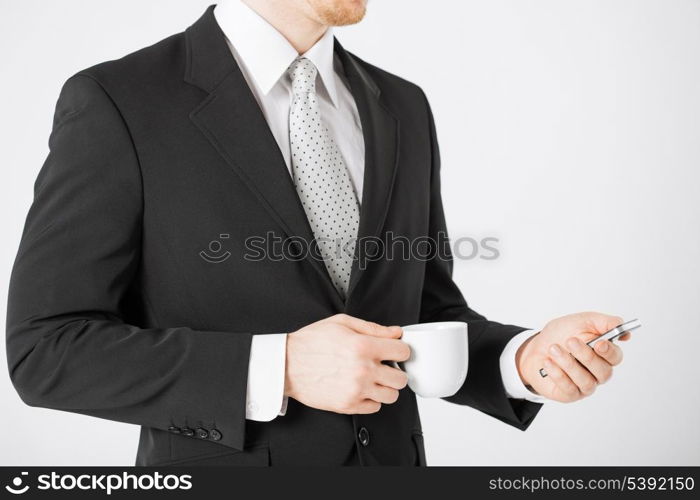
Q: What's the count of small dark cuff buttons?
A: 4